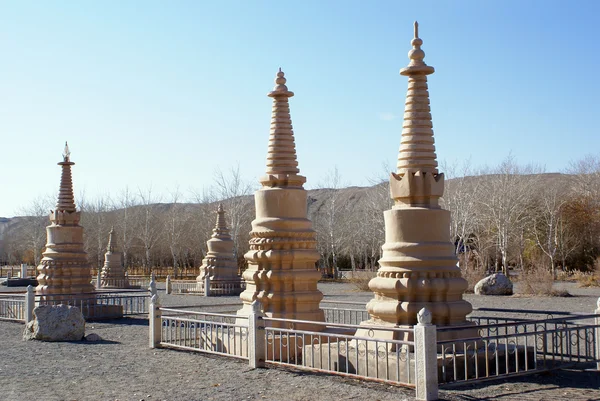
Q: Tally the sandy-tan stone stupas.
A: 5